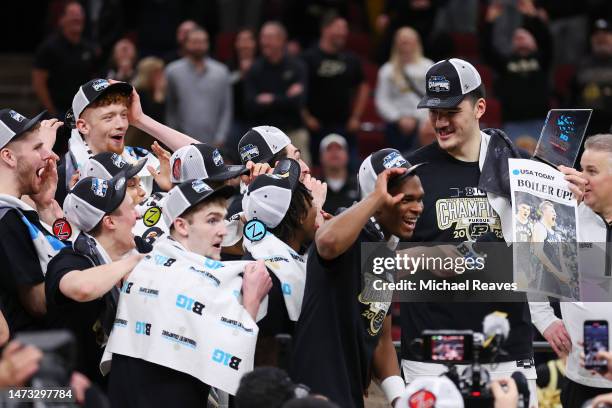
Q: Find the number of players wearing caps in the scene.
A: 10